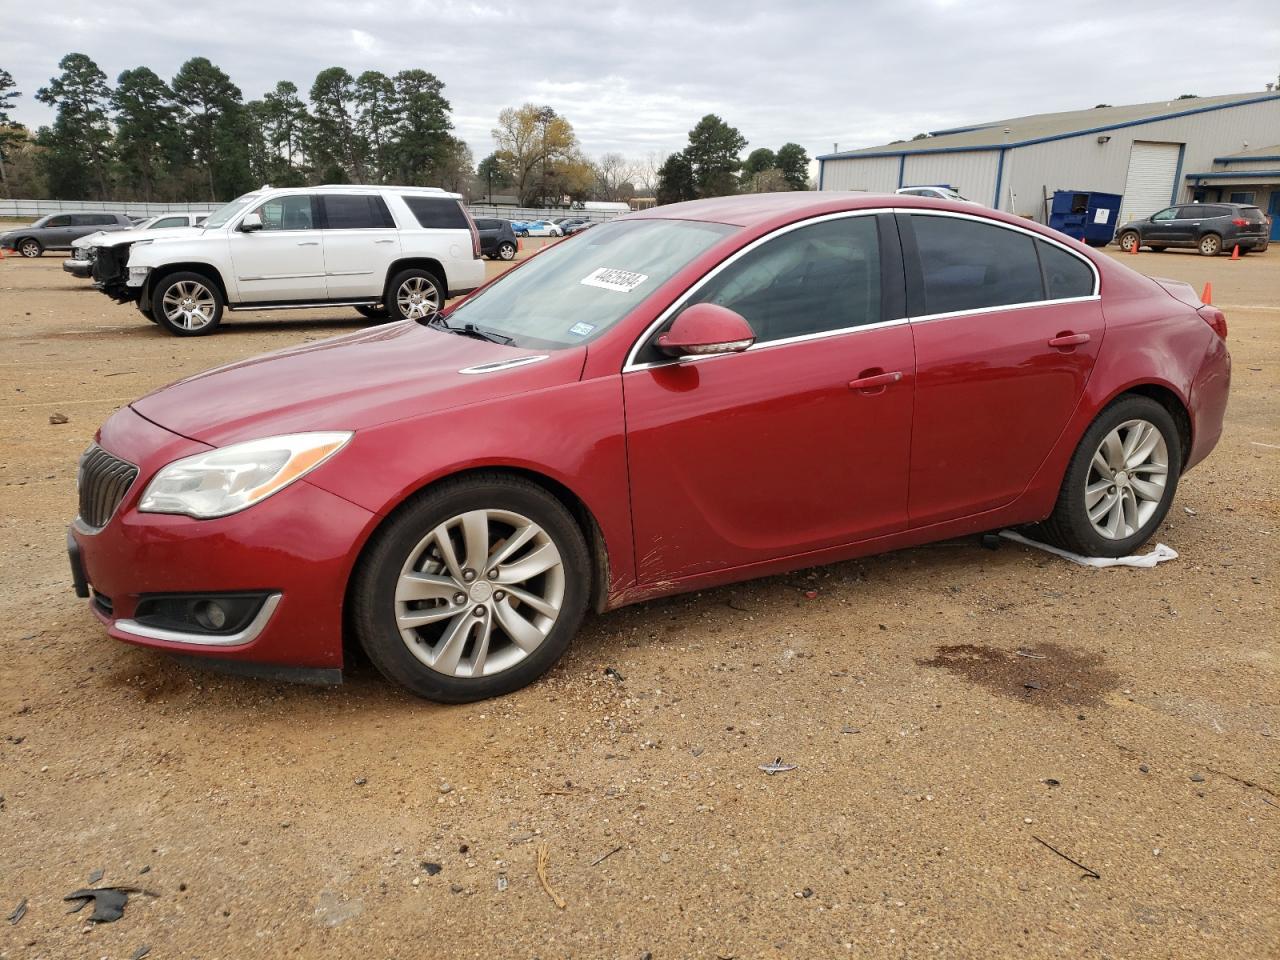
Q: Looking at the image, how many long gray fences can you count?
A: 1